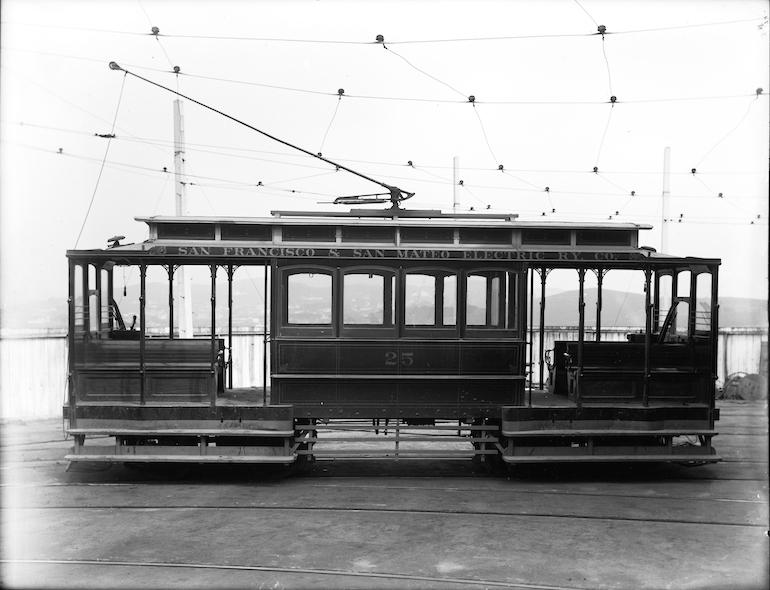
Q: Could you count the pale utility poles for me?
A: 3